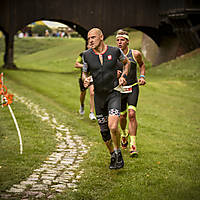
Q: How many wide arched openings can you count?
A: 2